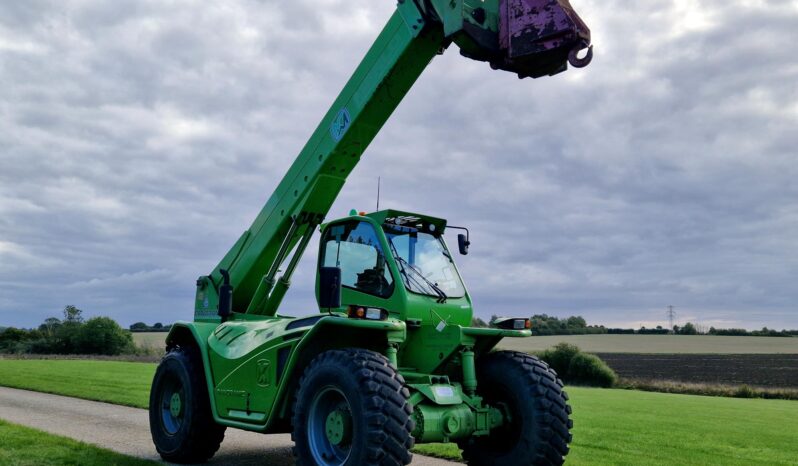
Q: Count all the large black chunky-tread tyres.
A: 3